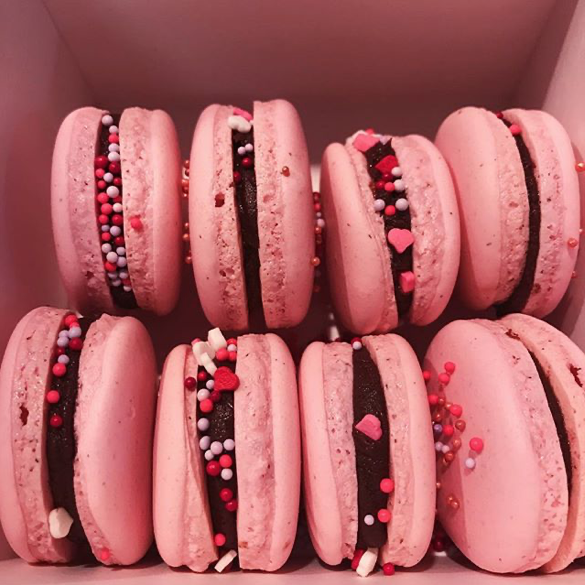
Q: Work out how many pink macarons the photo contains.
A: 8